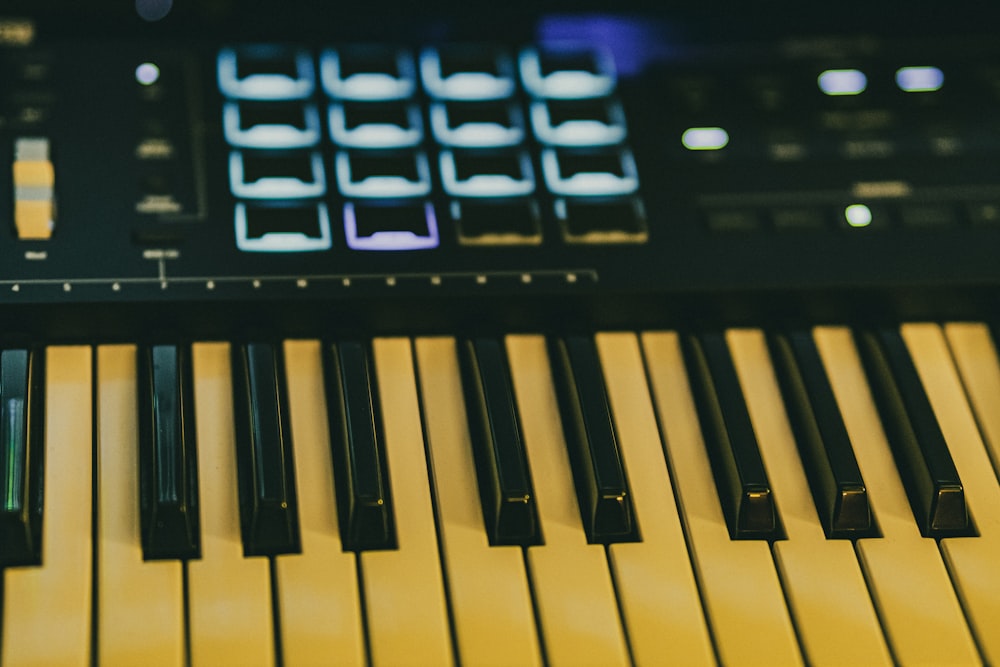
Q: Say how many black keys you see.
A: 9